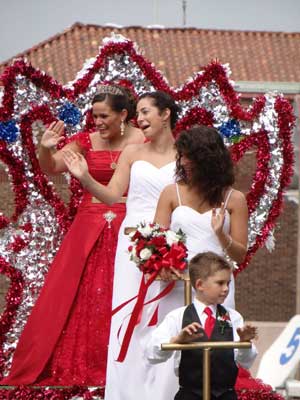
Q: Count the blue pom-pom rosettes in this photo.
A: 3